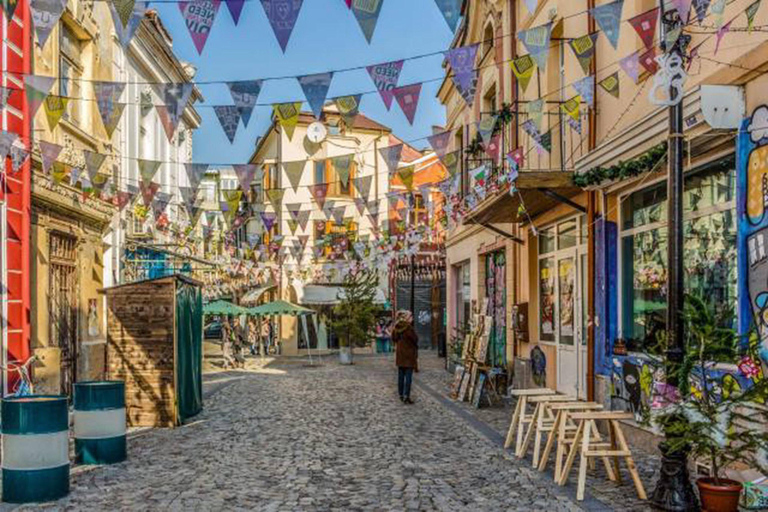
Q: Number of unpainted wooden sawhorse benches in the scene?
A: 4